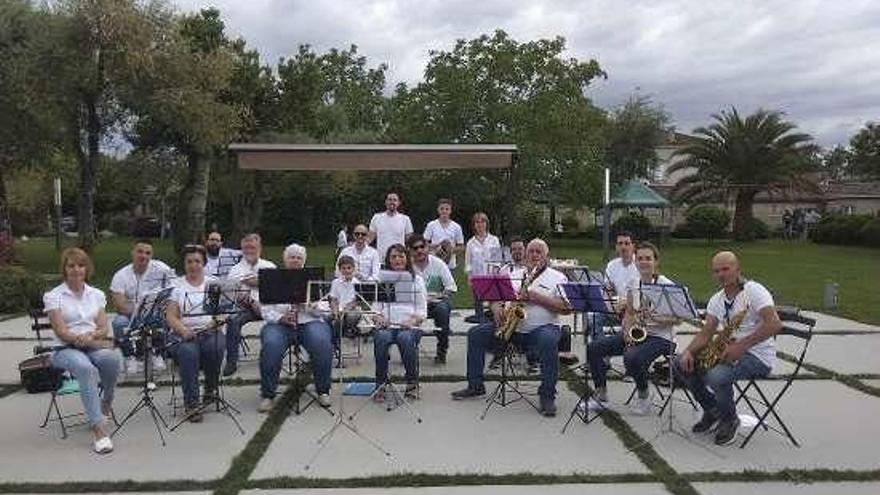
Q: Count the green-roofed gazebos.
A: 1